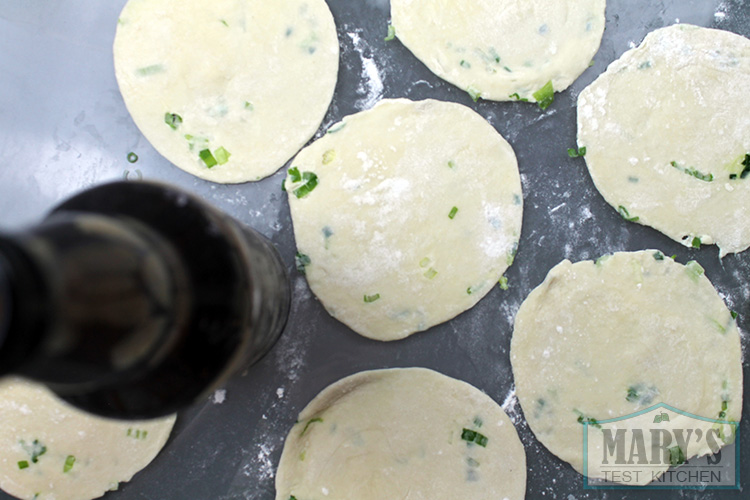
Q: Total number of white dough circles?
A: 7